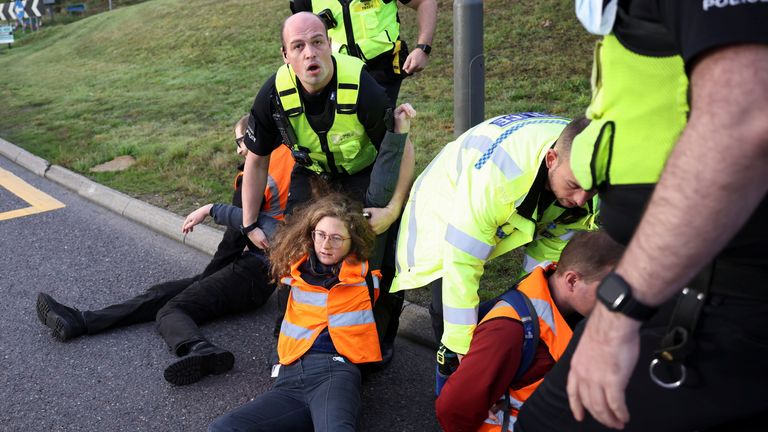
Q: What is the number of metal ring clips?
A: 1